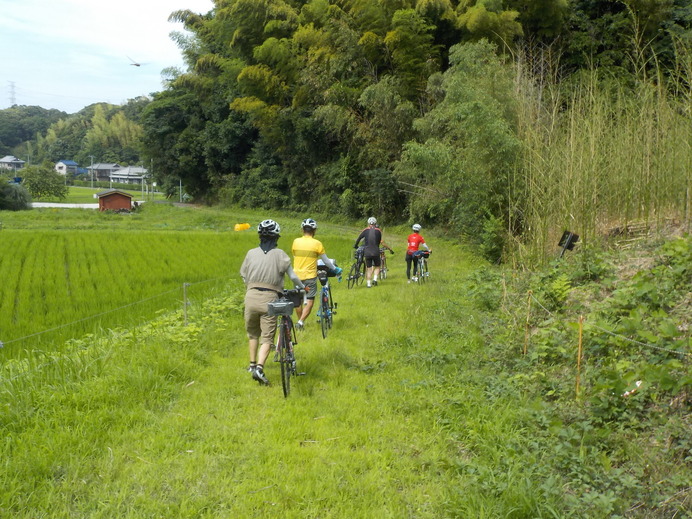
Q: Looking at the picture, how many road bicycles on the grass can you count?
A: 5